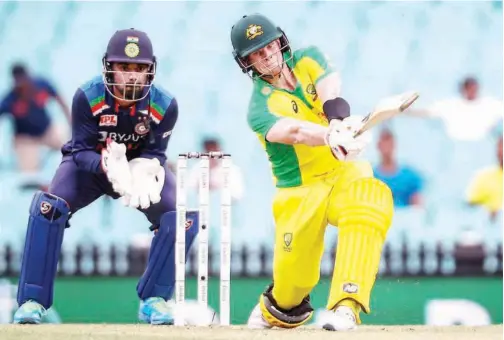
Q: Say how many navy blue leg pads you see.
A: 2